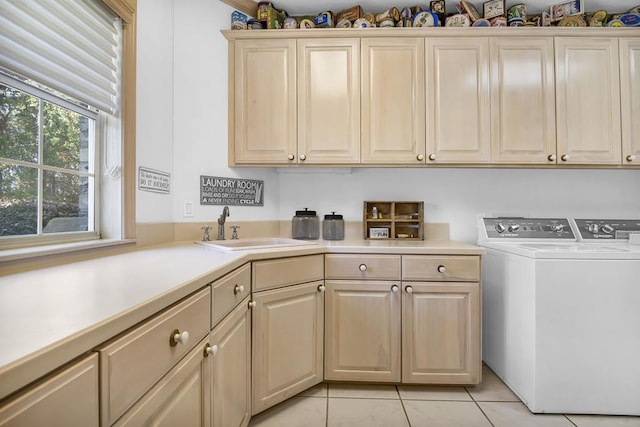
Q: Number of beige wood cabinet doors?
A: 12